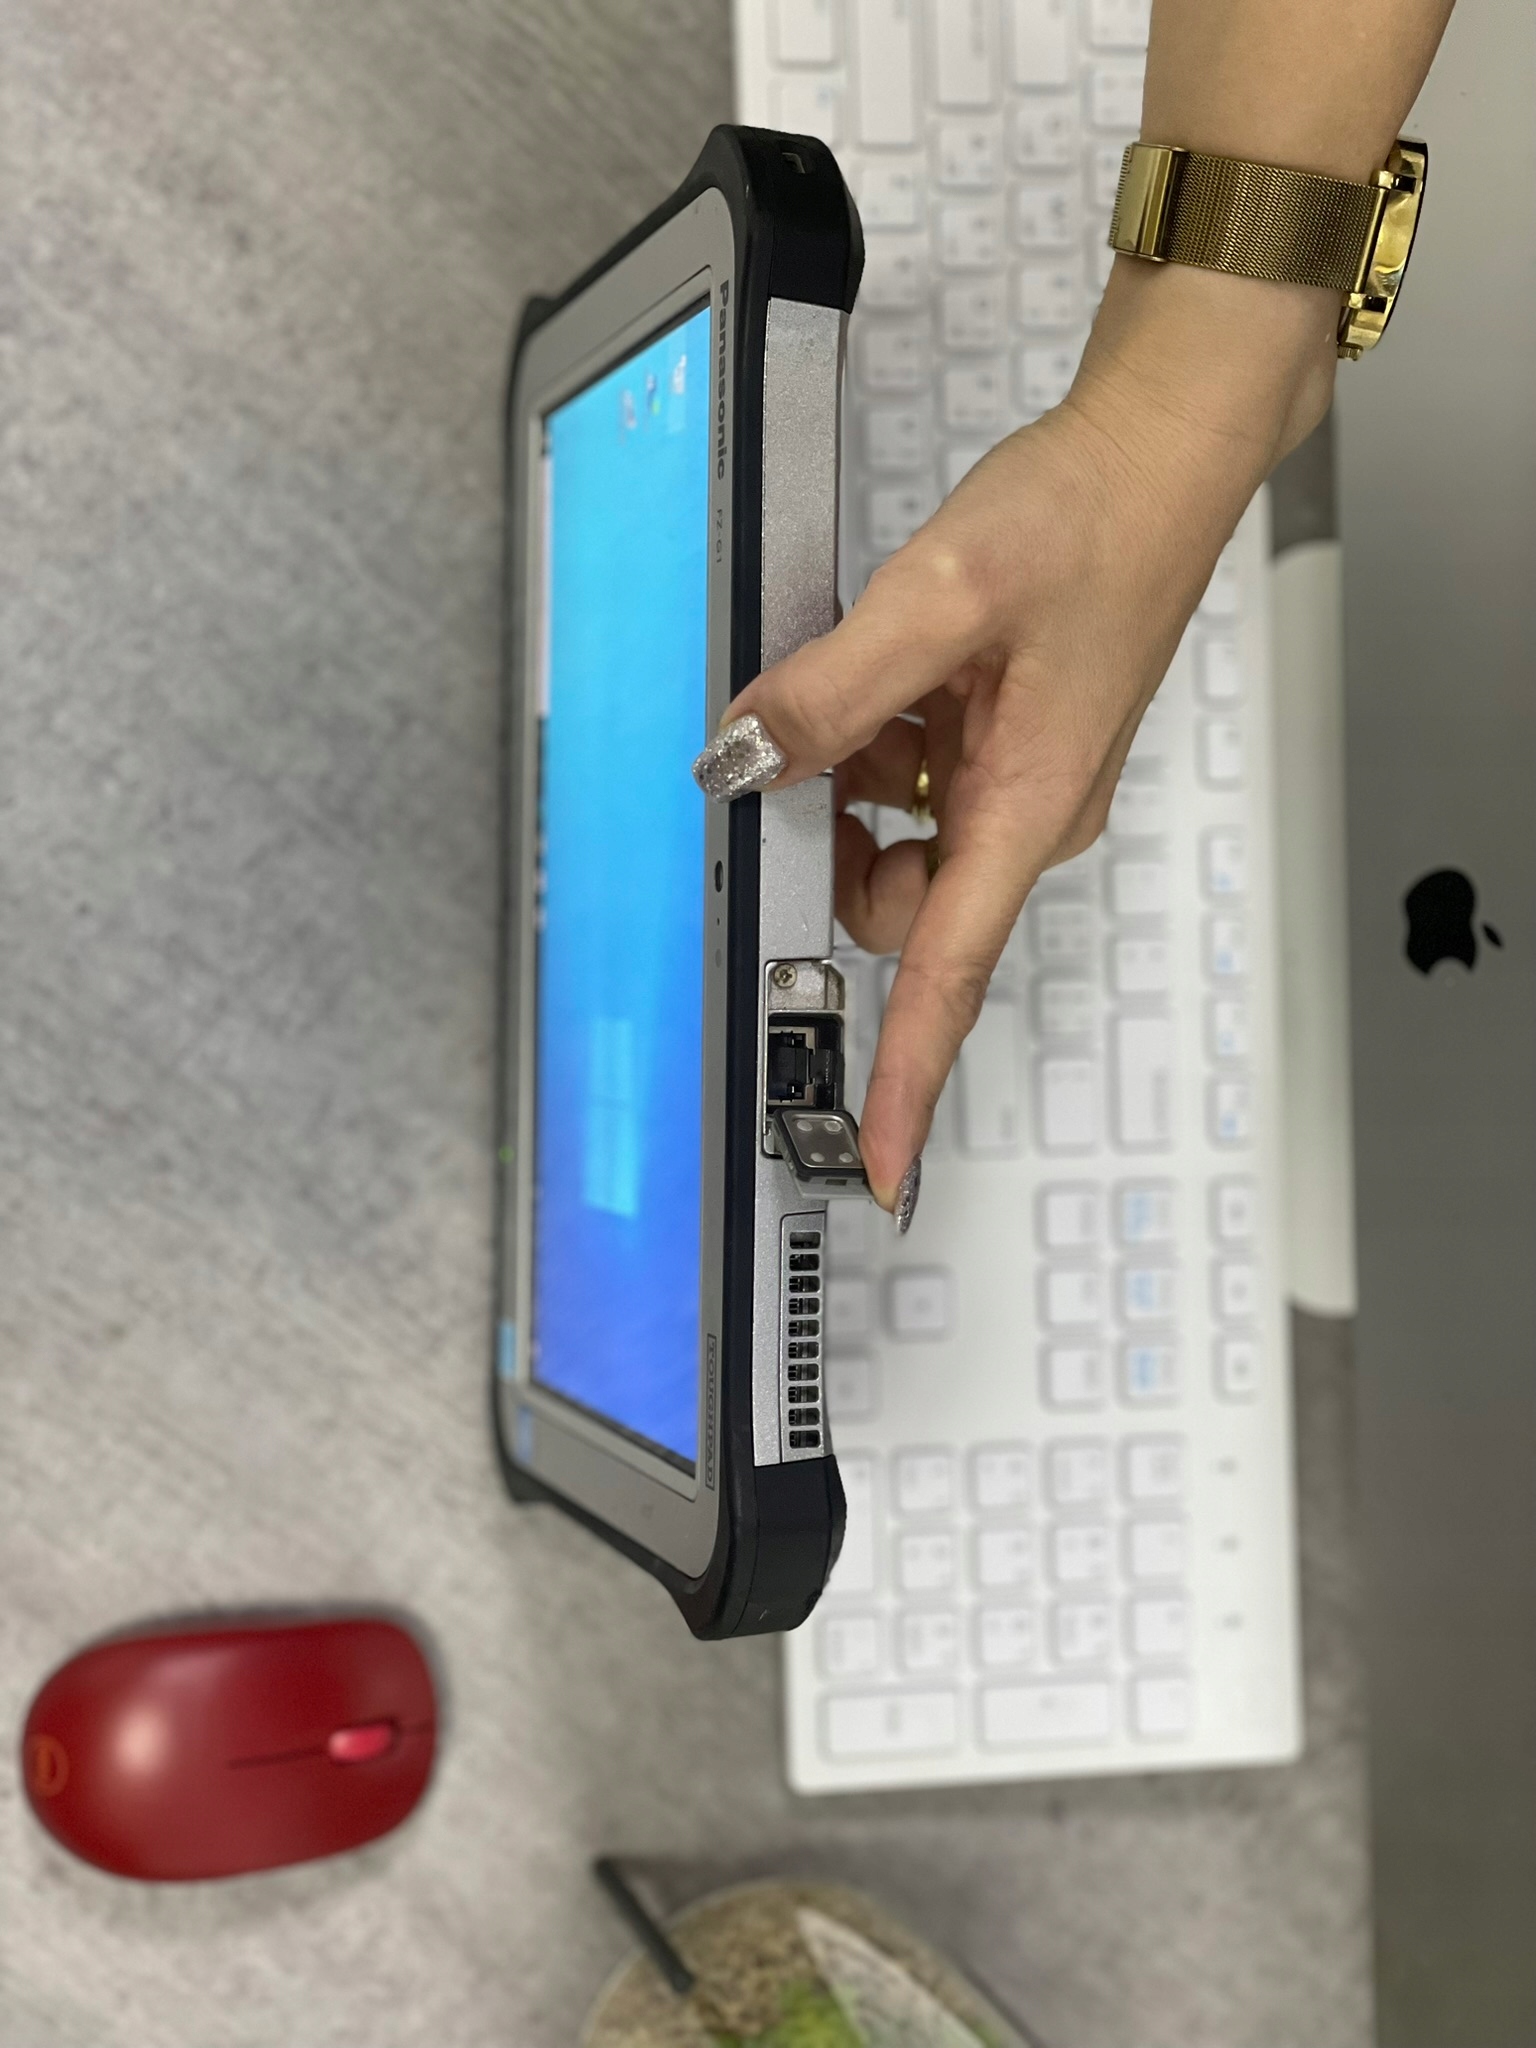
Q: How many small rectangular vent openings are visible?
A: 10